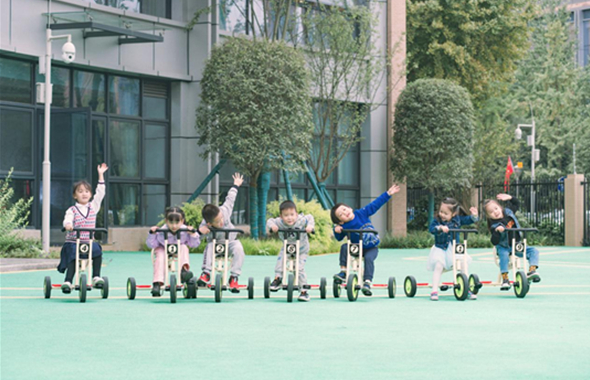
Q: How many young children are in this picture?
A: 7